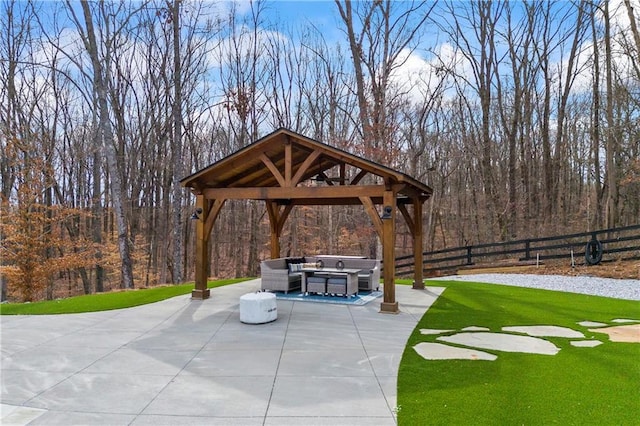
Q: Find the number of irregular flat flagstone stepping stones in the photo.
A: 9